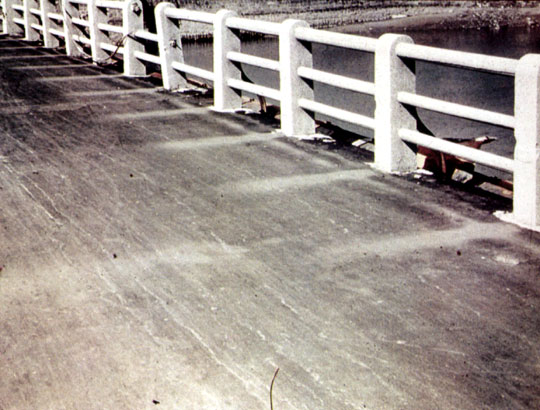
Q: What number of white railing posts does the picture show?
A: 11